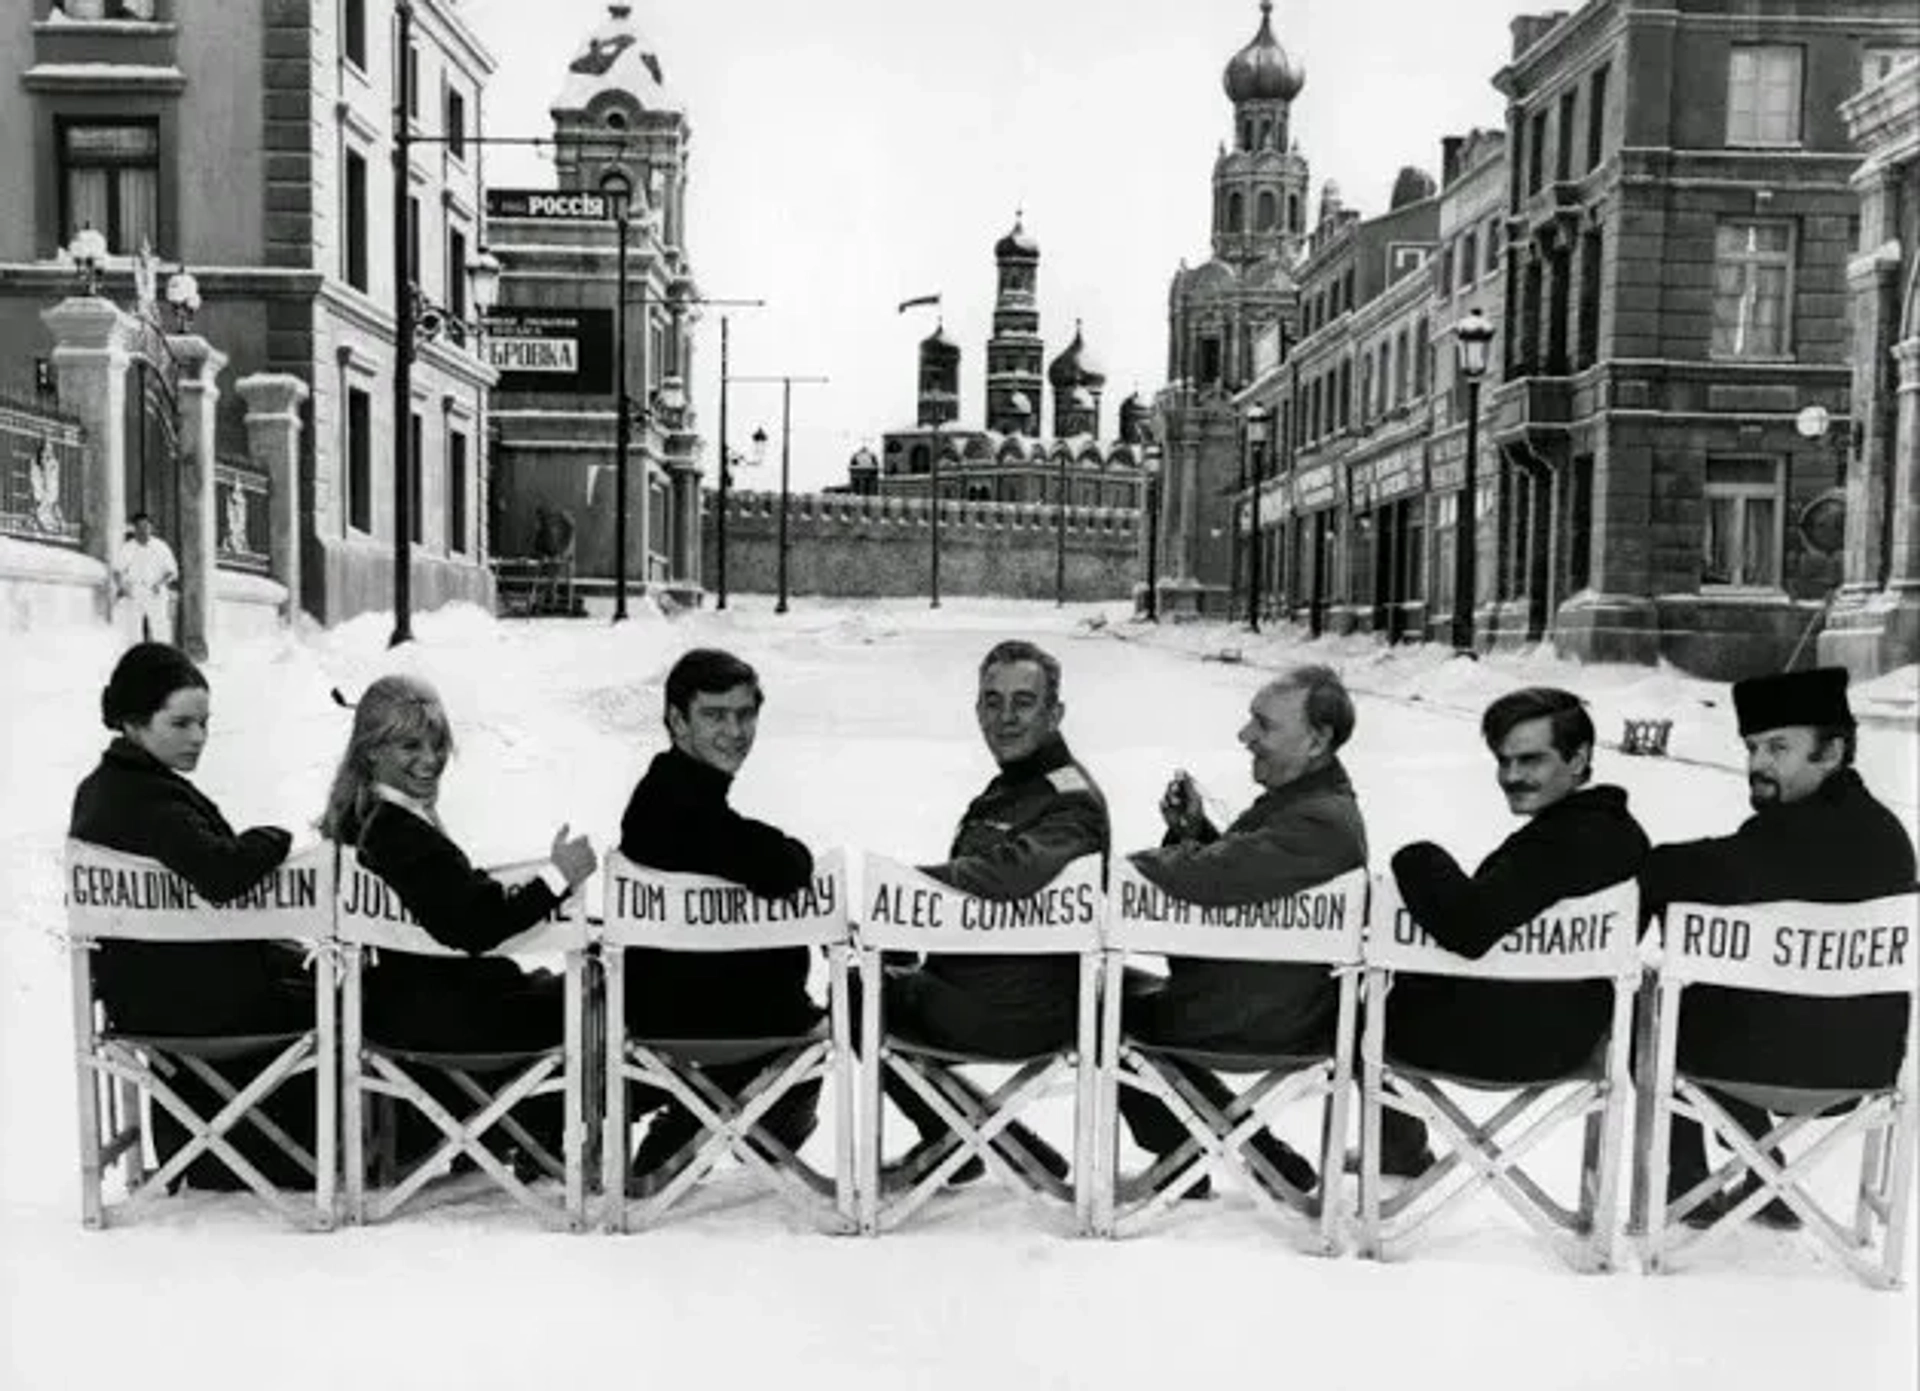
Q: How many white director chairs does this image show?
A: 7